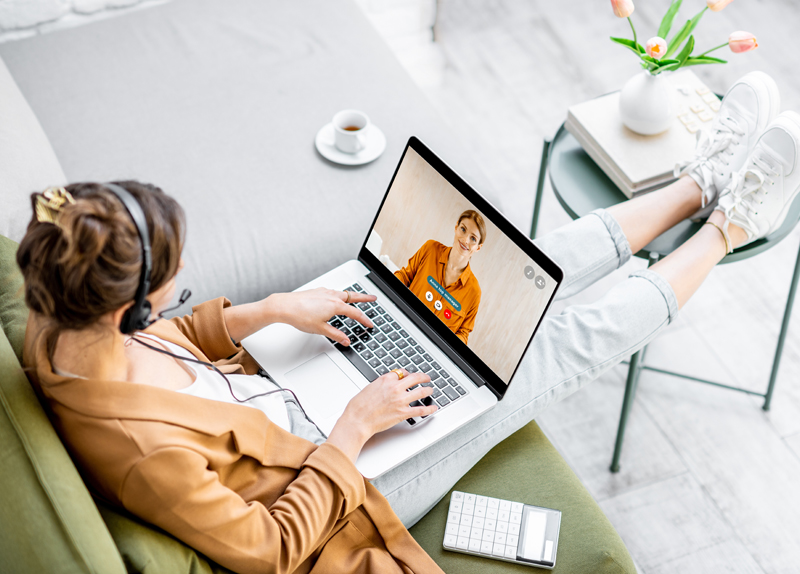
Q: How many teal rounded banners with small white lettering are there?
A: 1